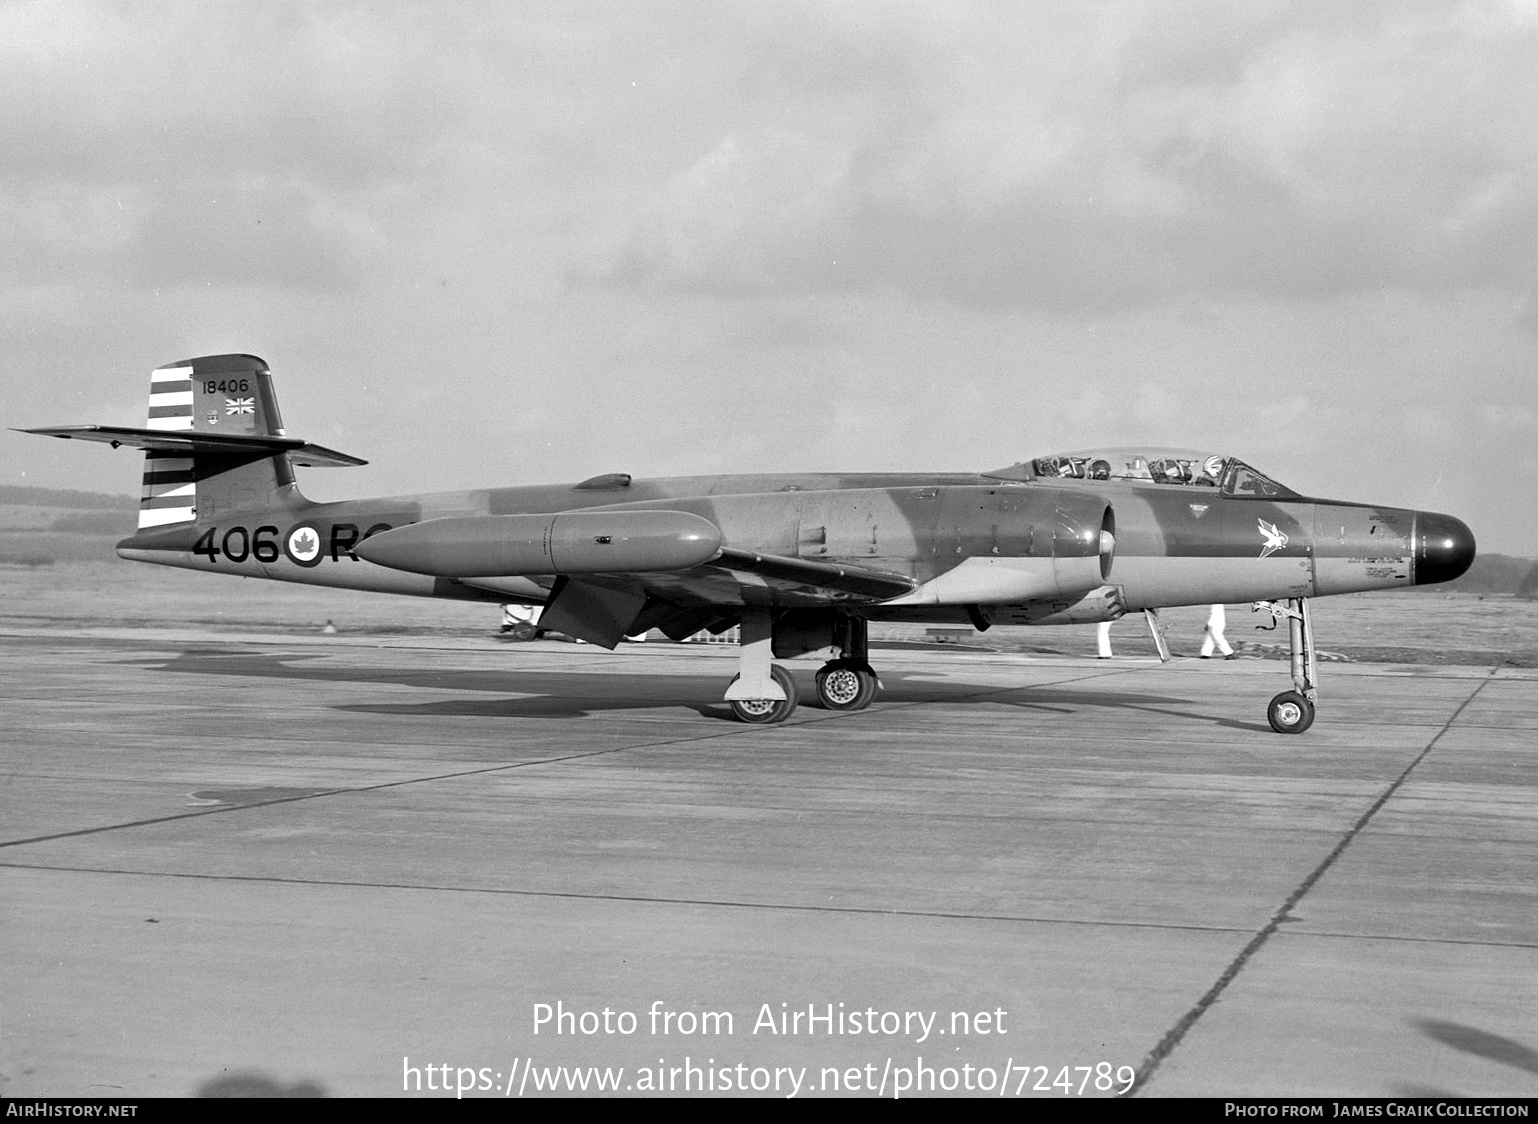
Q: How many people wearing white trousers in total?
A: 2